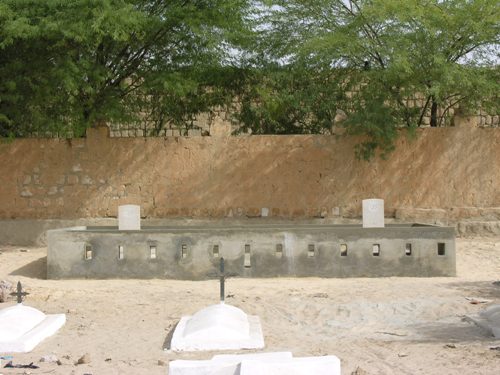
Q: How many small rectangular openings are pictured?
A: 12